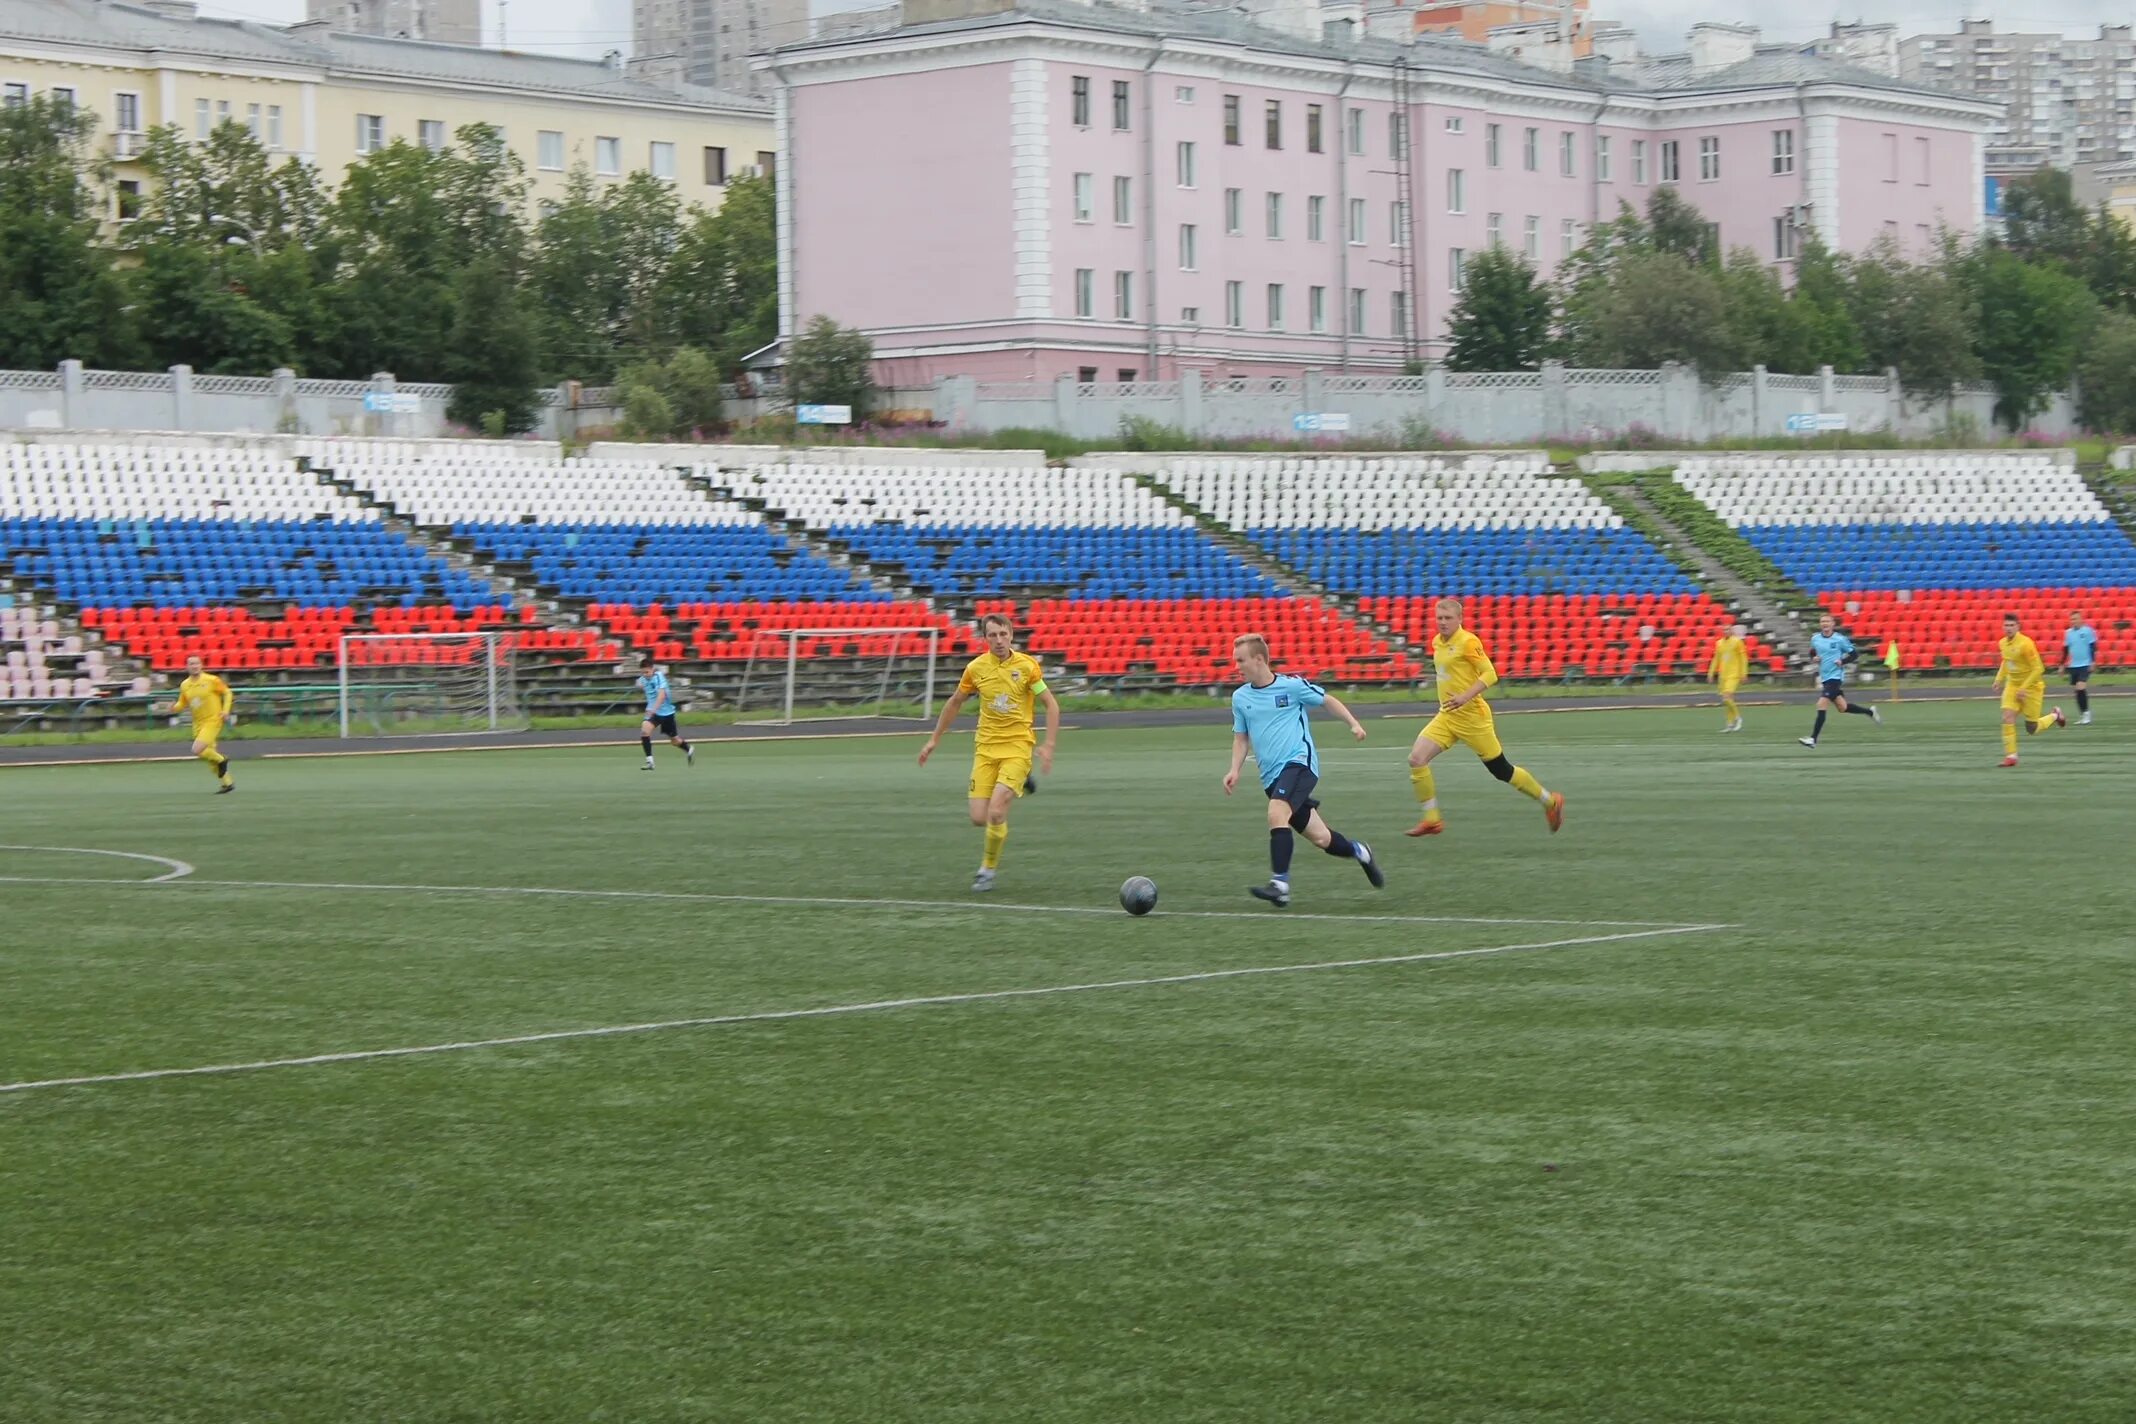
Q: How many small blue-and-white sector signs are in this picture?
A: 4